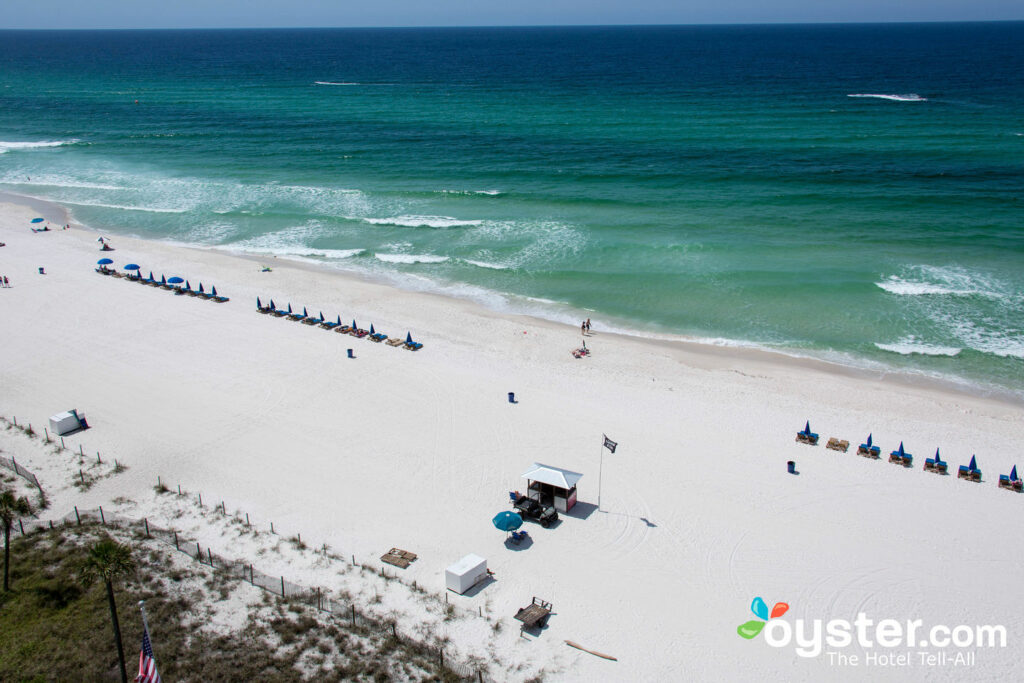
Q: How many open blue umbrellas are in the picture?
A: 5